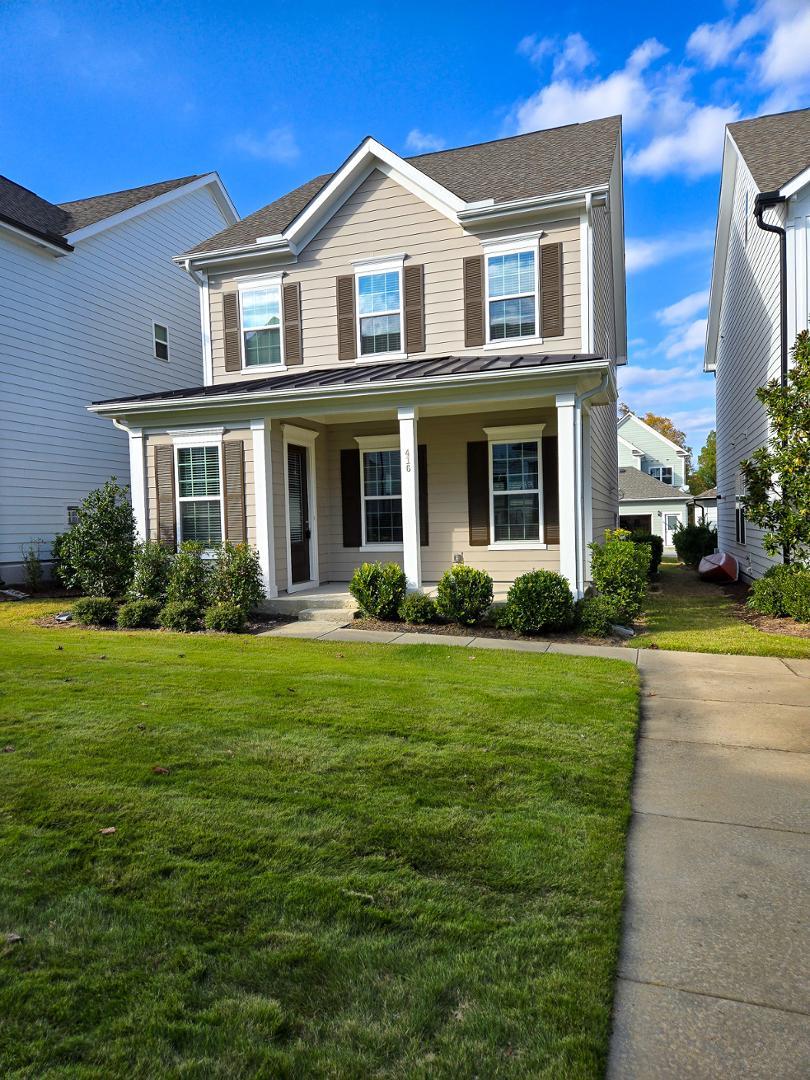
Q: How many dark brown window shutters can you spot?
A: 12